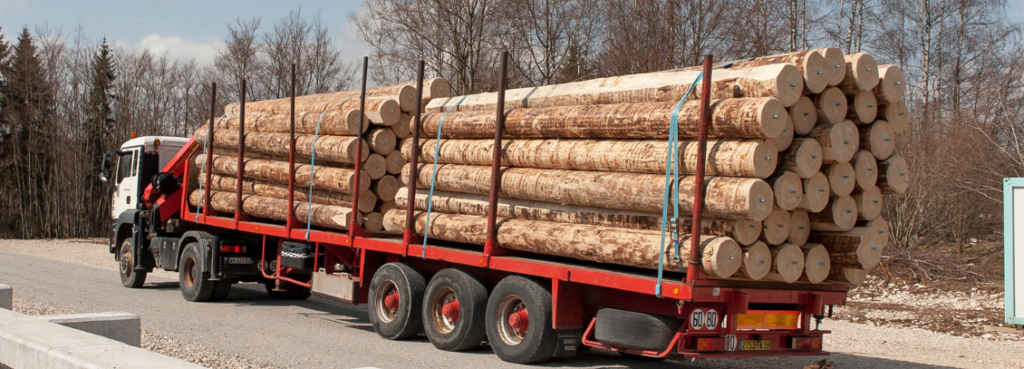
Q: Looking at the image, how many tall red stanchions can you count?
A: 7